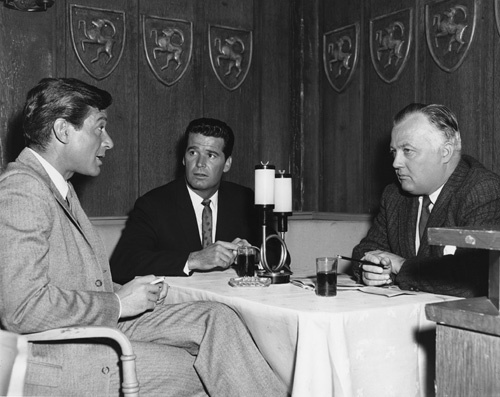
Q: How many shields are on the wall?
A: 6